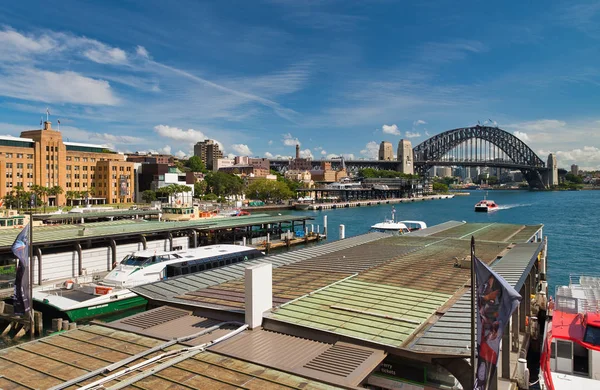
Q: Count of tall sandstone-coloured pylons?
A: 3